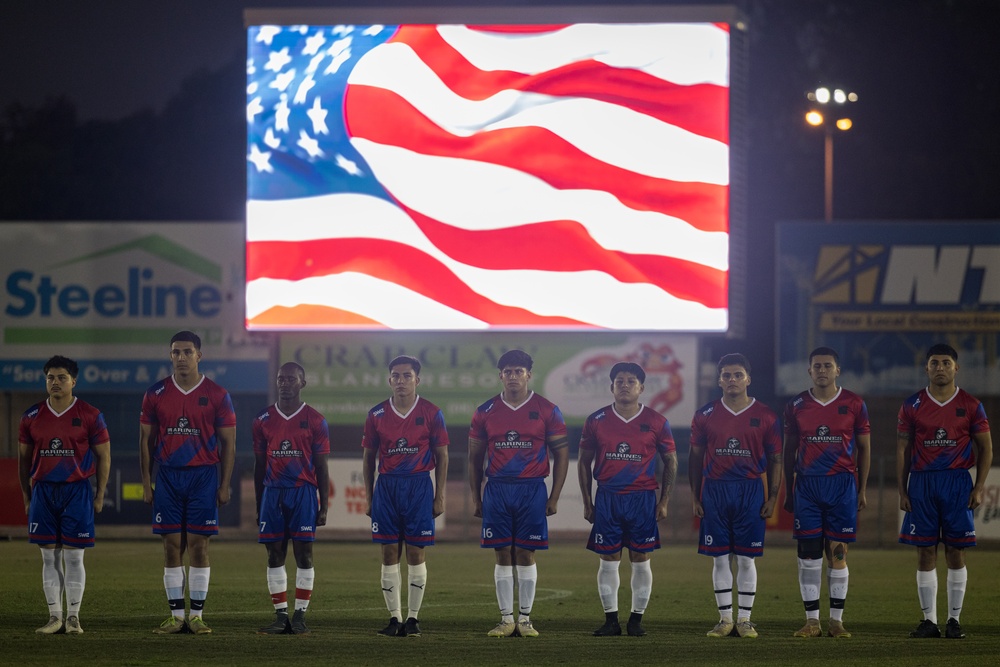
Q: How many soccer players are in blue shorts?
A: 9